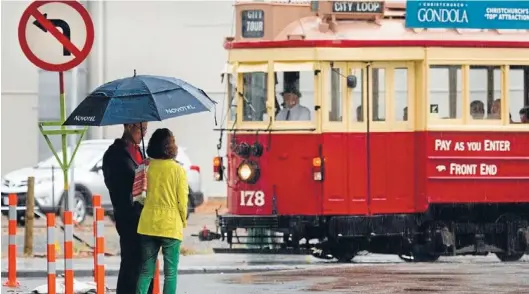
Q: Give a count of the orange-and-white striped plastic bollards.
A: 5